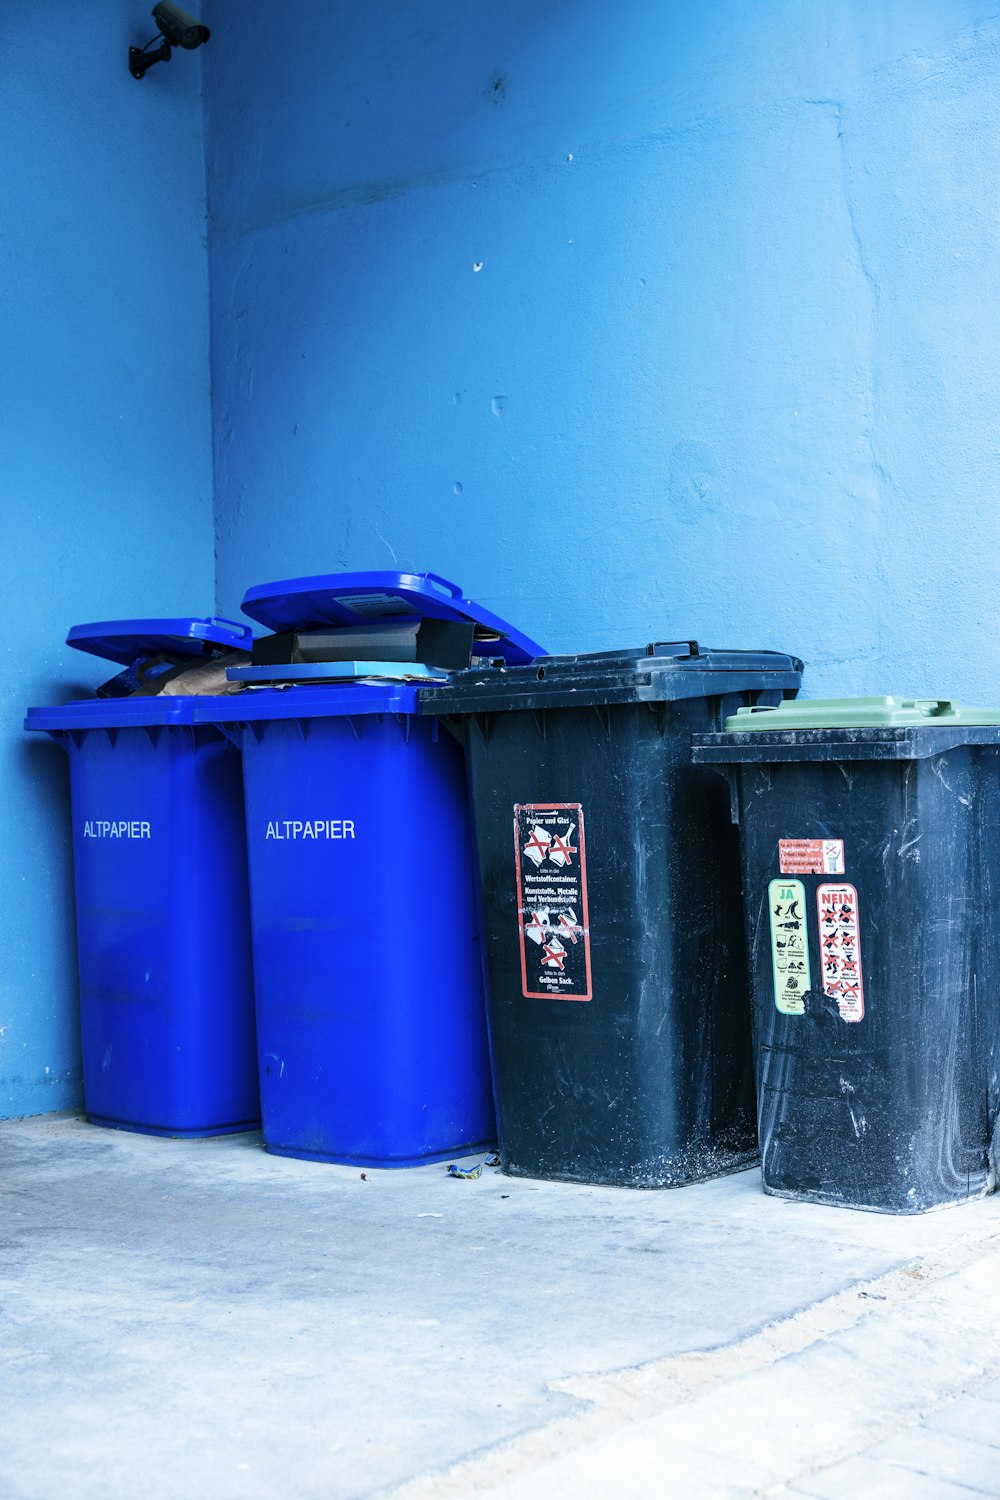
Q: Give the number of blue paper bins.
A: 2